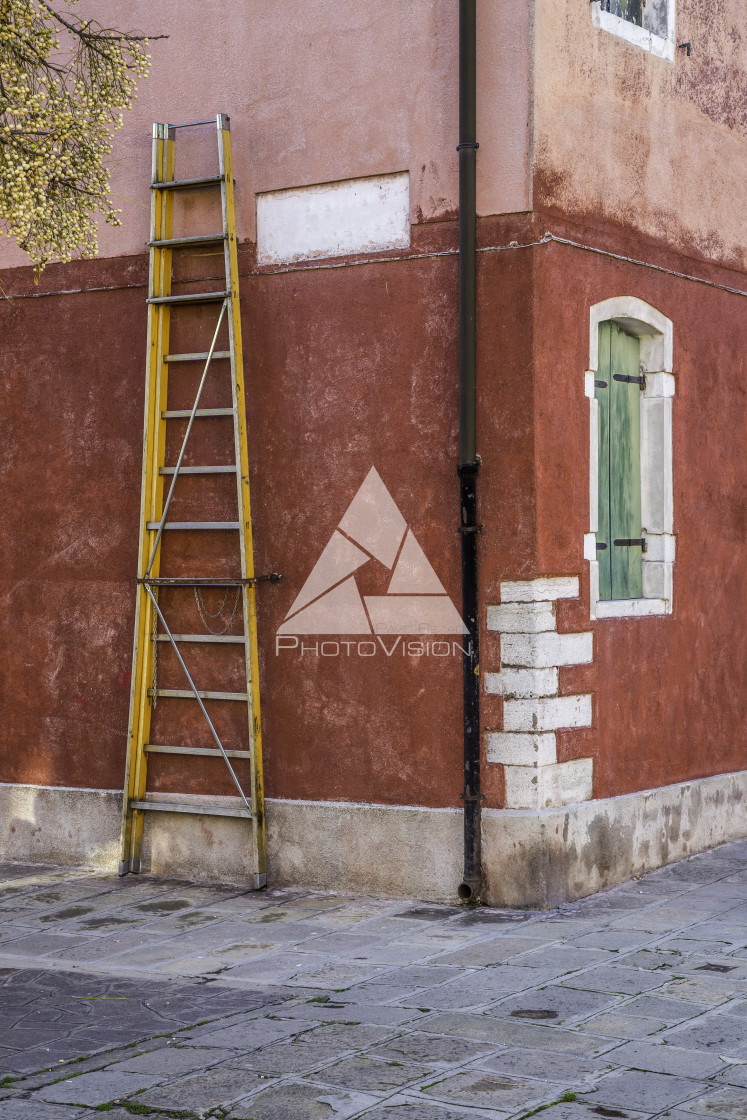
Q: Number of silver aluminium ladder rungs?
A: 12